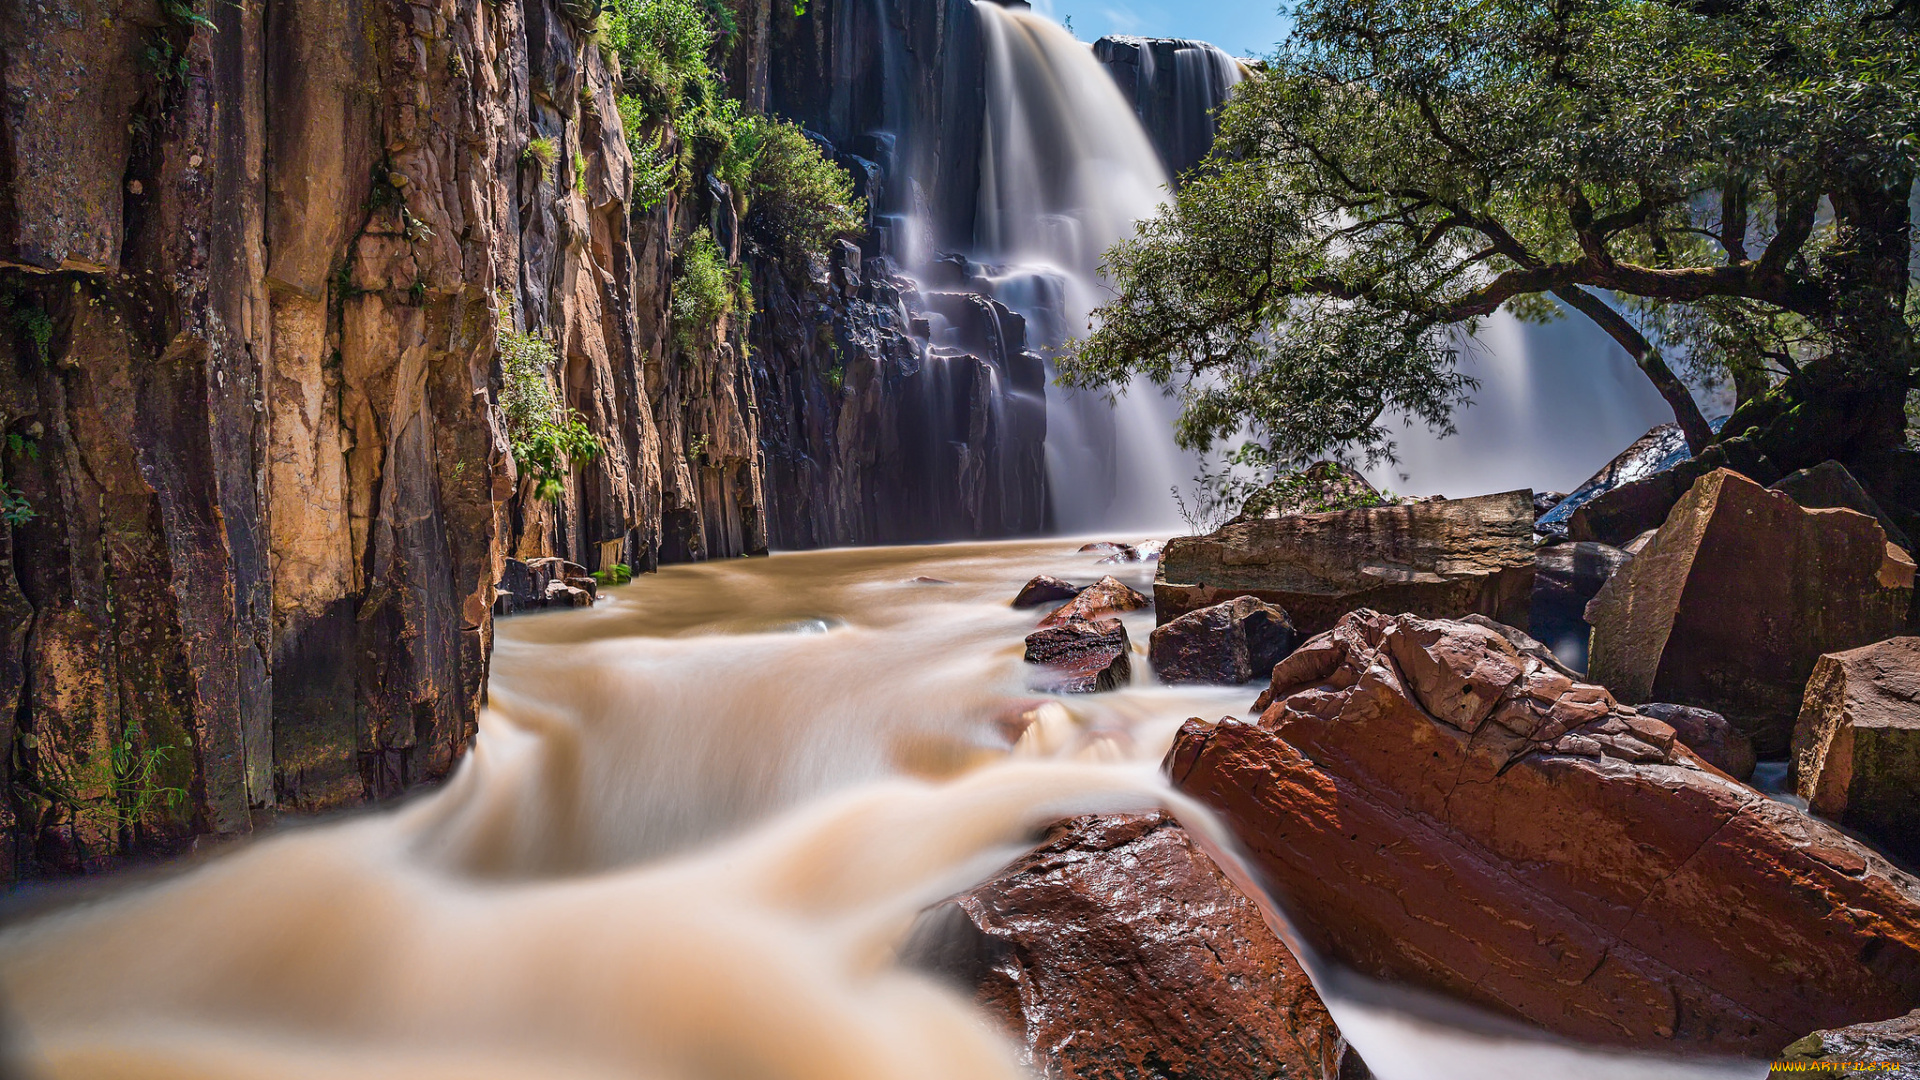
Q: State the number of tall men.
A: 0